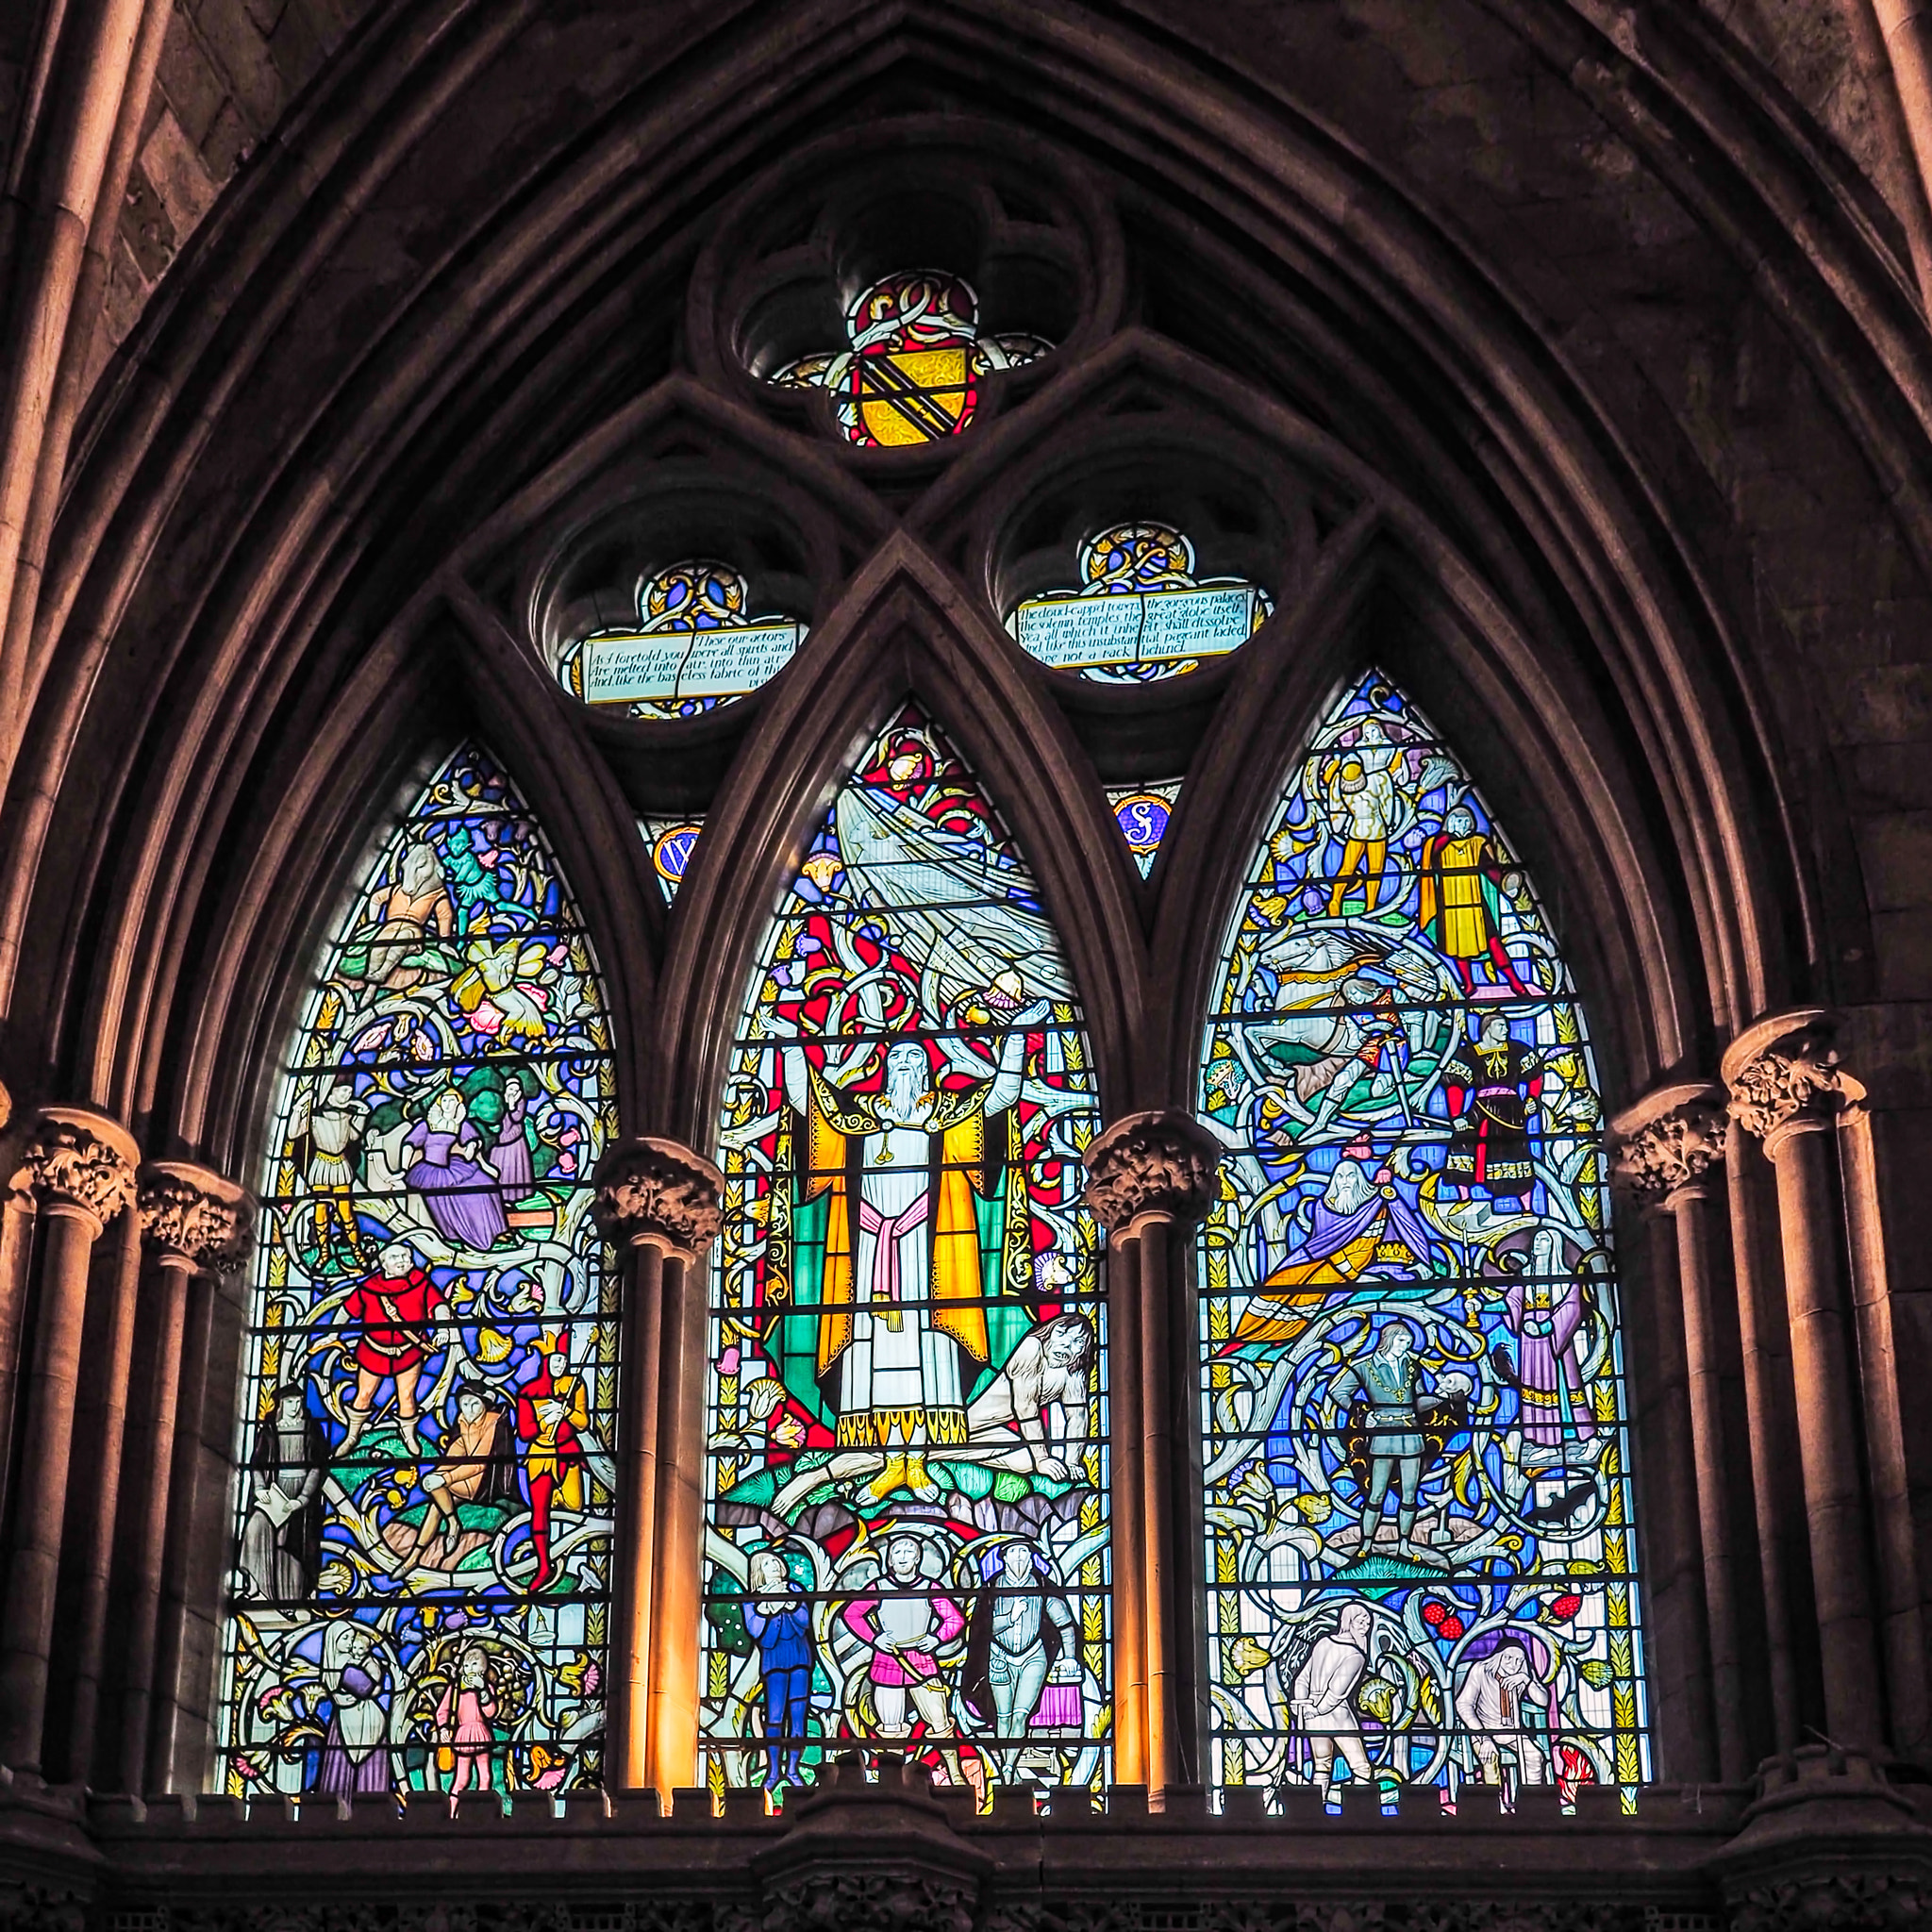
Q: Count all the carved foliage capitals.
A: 6